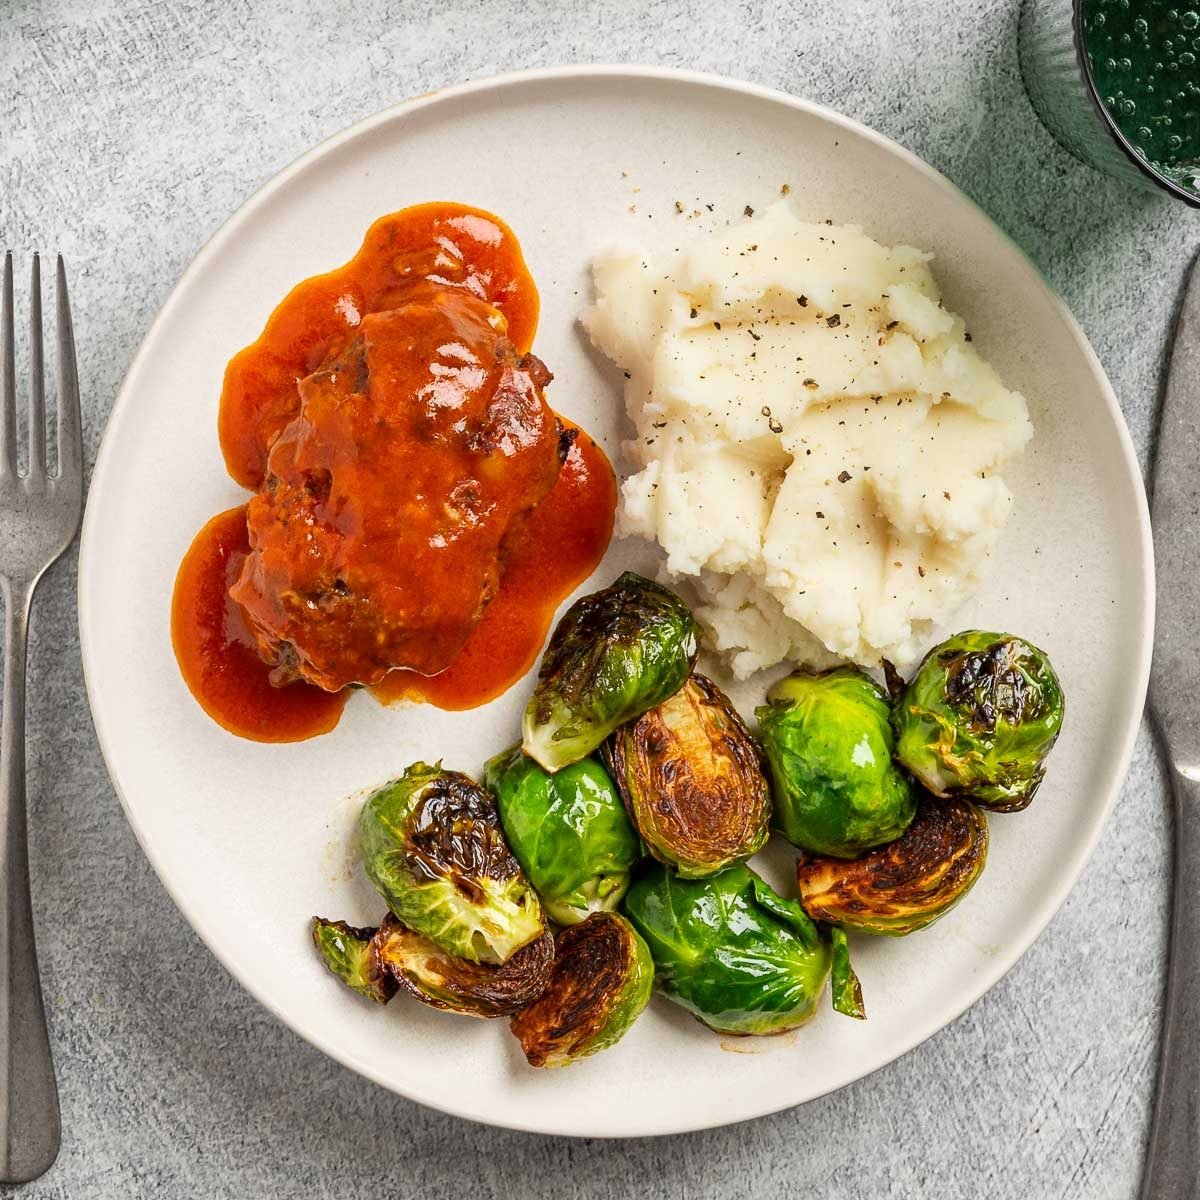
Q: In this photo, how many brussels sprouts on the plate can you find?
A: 10